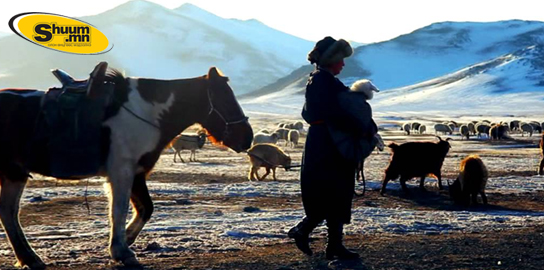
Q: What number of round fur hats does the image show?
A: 1